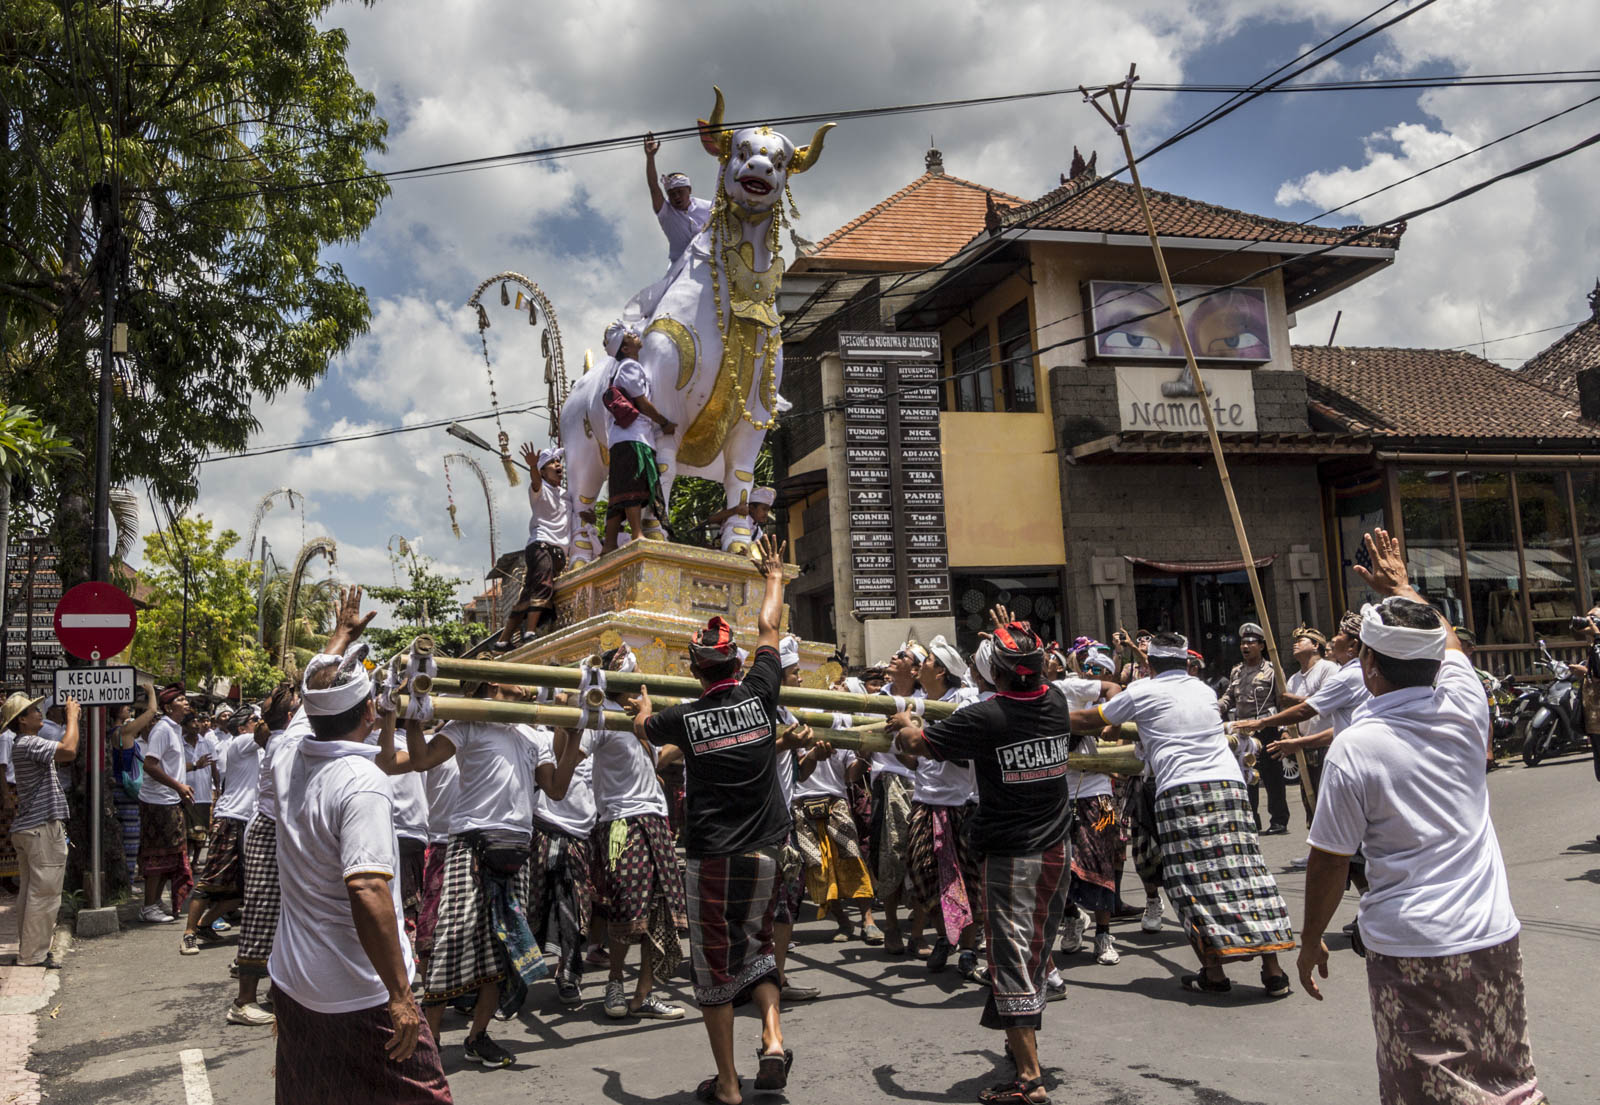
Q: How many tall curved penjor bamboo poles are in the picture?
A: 5